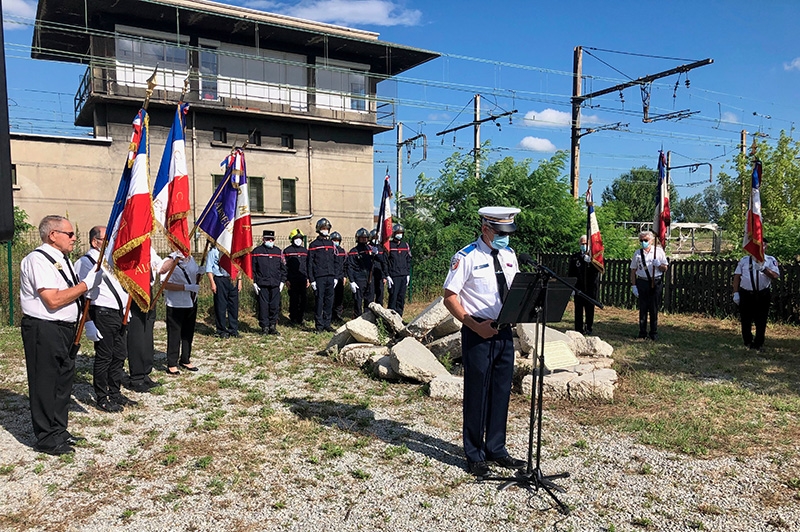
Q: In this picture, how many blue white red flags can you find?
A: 7